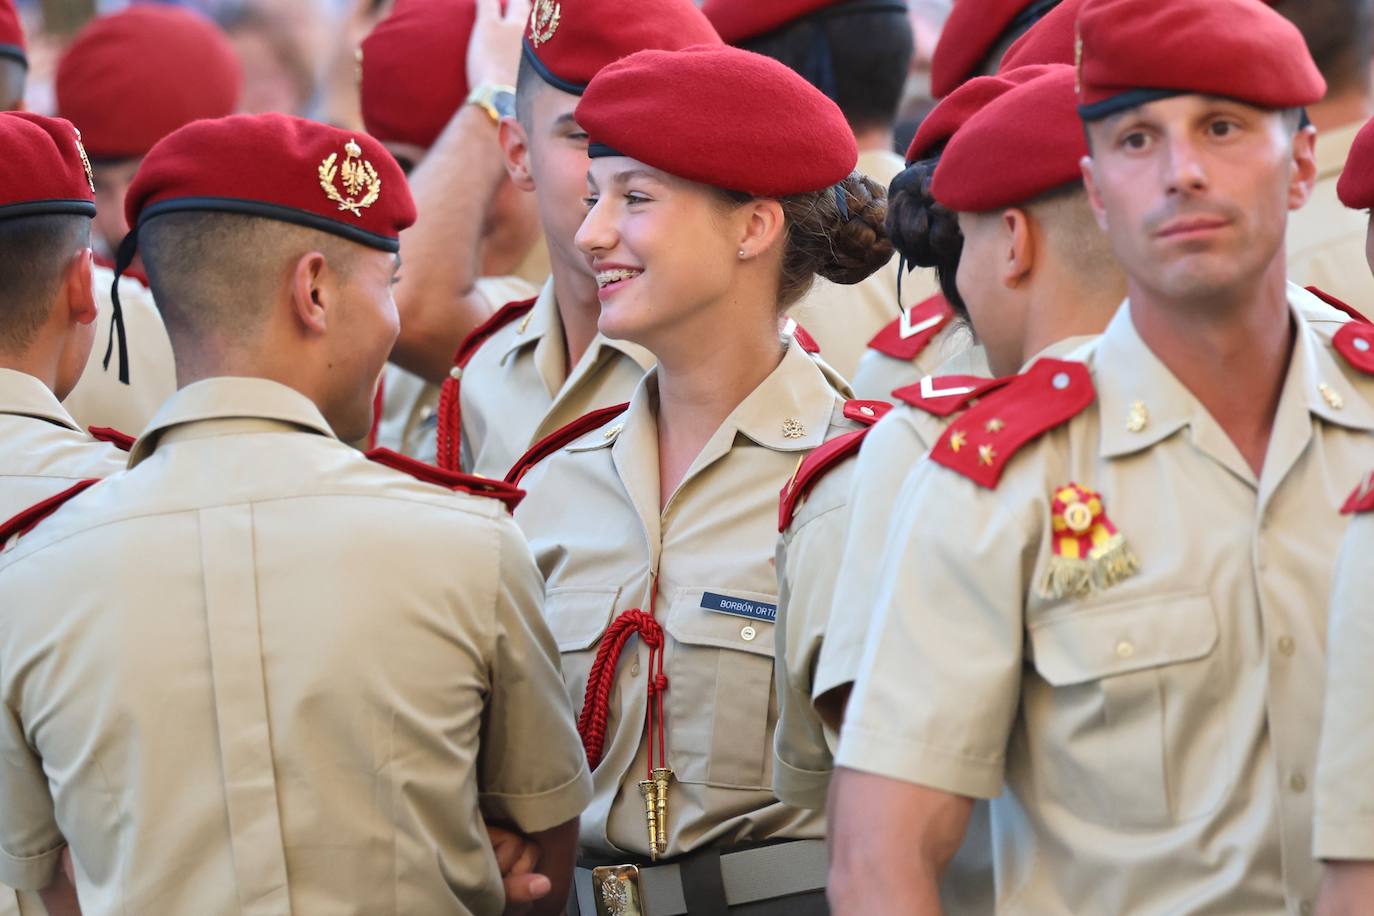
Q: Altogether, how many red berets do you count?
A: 14